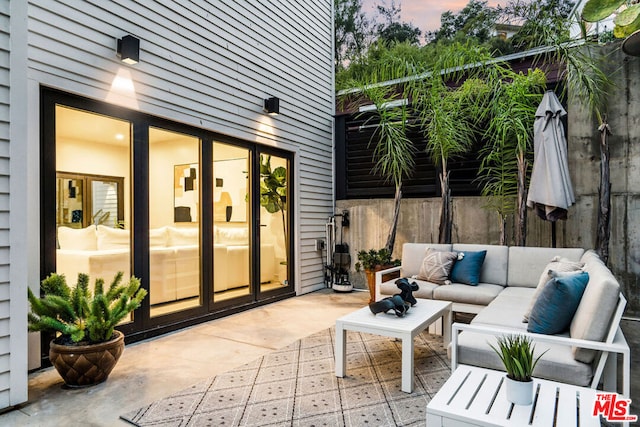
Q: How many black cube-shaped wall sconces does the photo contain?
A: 2